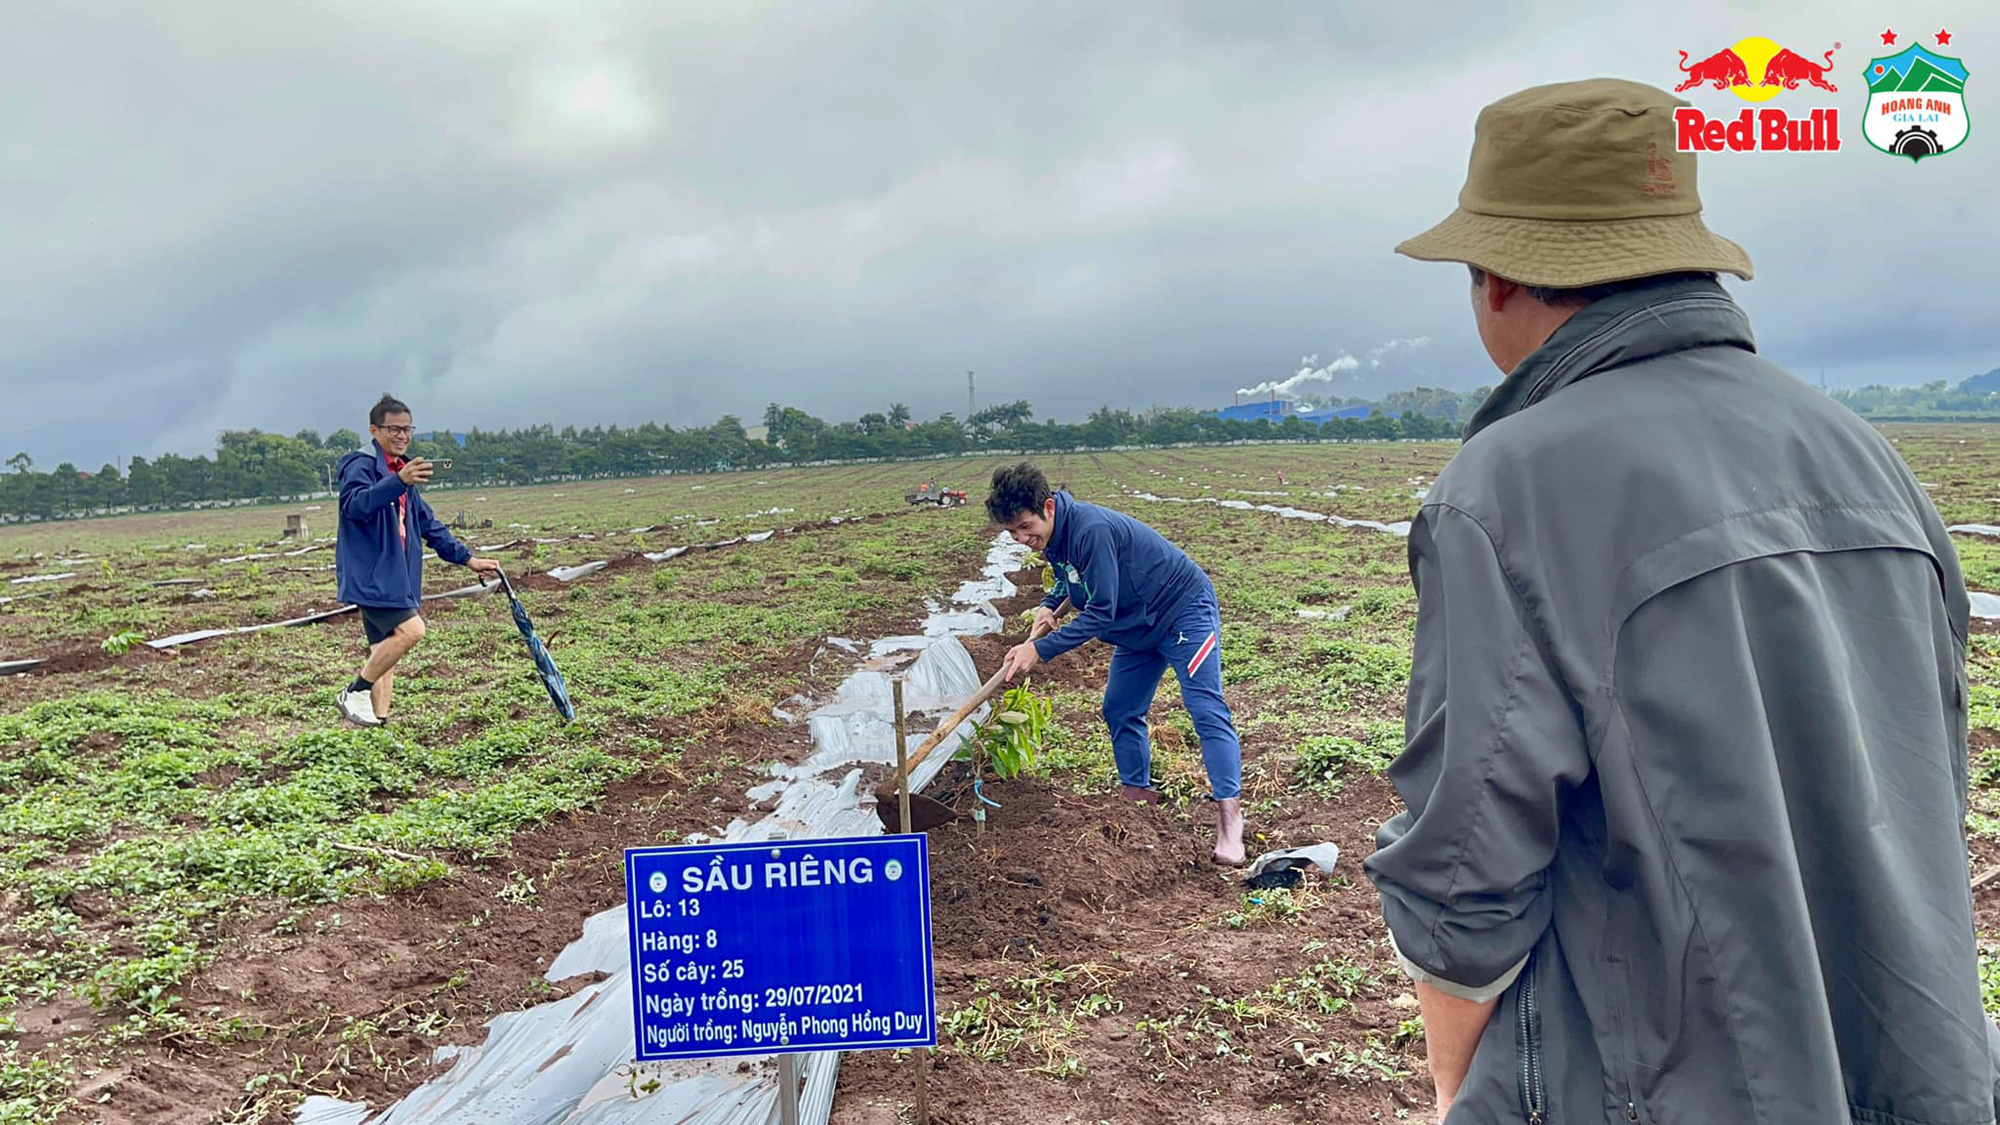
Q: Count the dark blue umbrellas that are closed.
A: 1